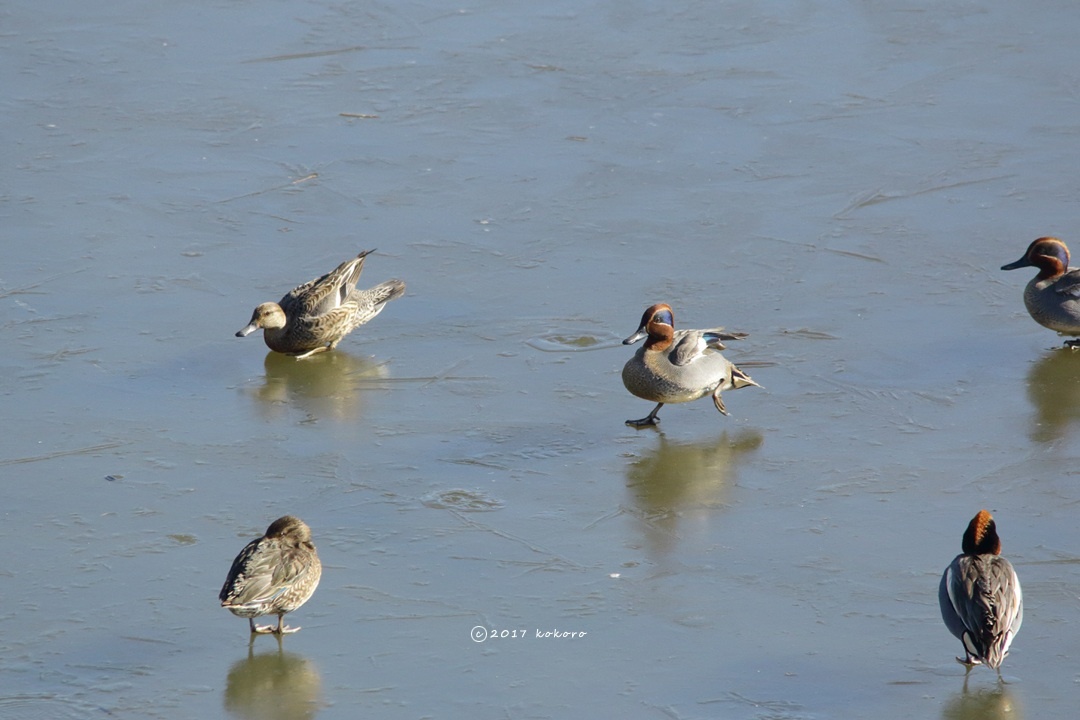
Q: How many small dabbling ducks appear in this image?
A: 5